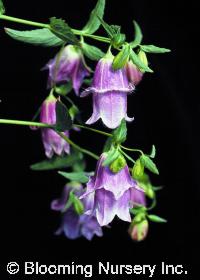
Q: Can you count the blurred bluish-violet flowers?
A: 2